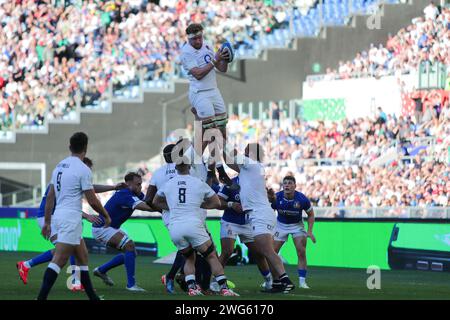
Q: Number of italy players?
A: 4